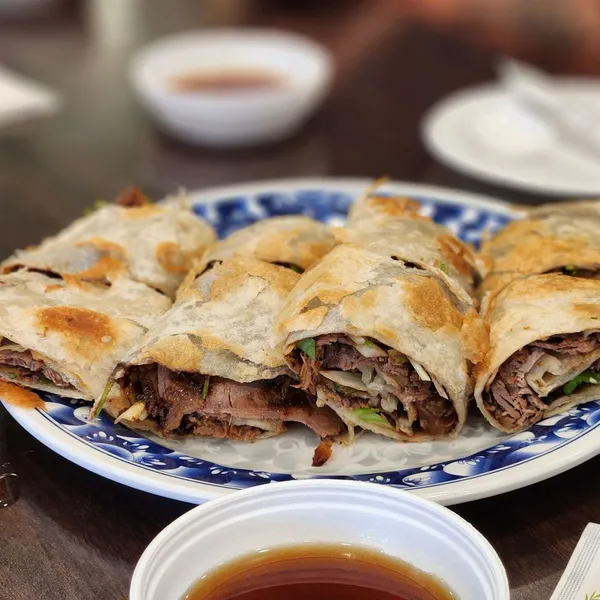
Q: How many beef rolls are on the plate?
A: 8